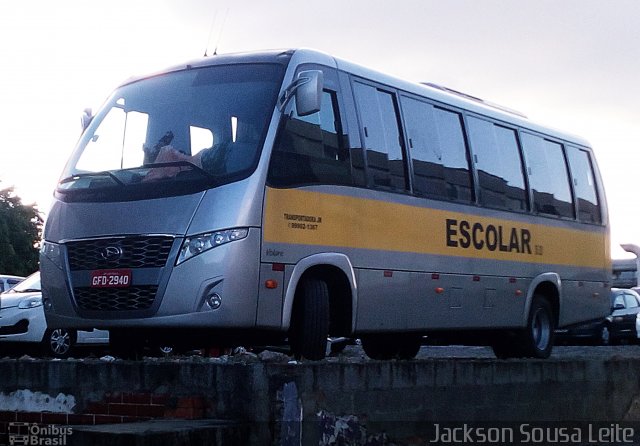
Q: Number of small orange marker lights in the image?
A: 4